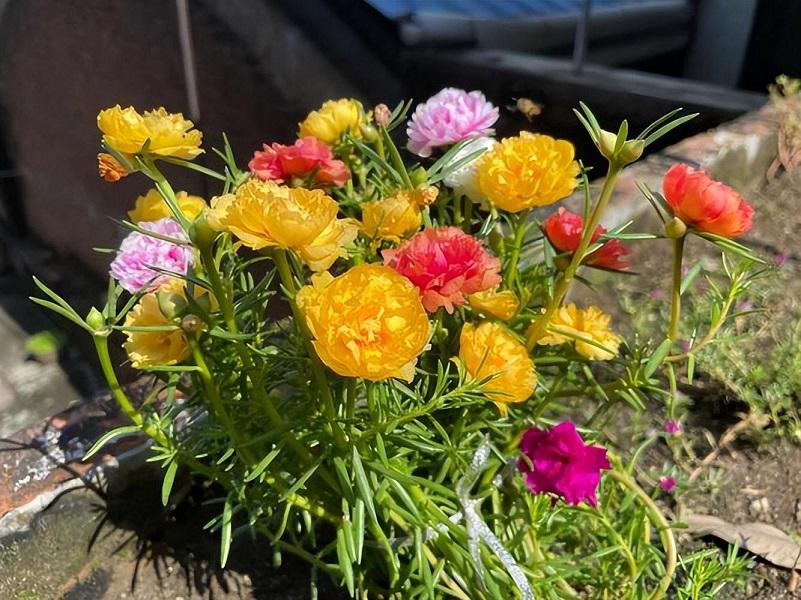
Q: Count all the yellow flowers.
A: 11